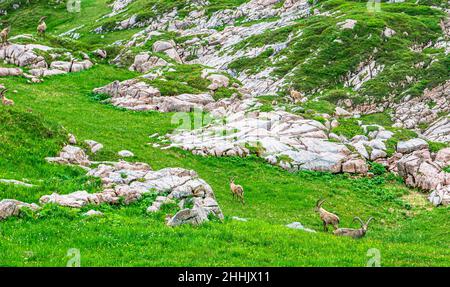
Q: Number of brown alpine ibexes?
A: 7